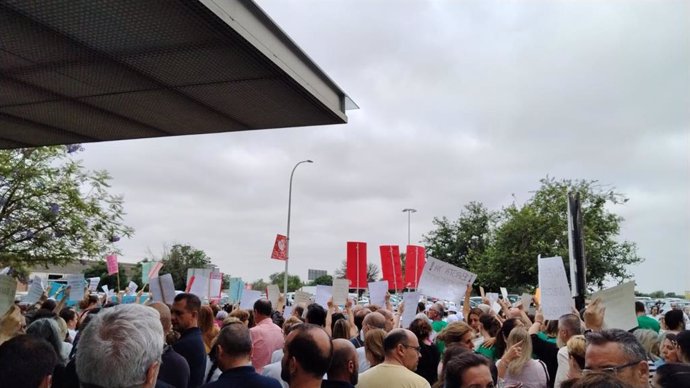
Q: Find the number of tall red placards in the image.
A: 3